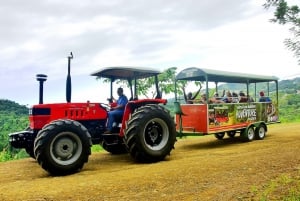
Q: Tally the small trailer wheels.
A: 4